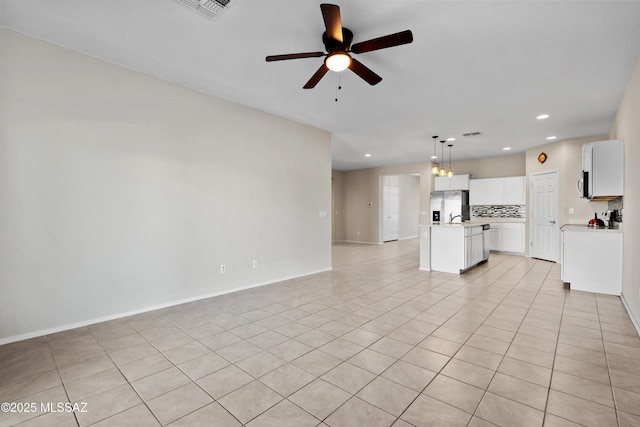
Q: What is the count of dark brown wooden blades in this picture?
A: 5